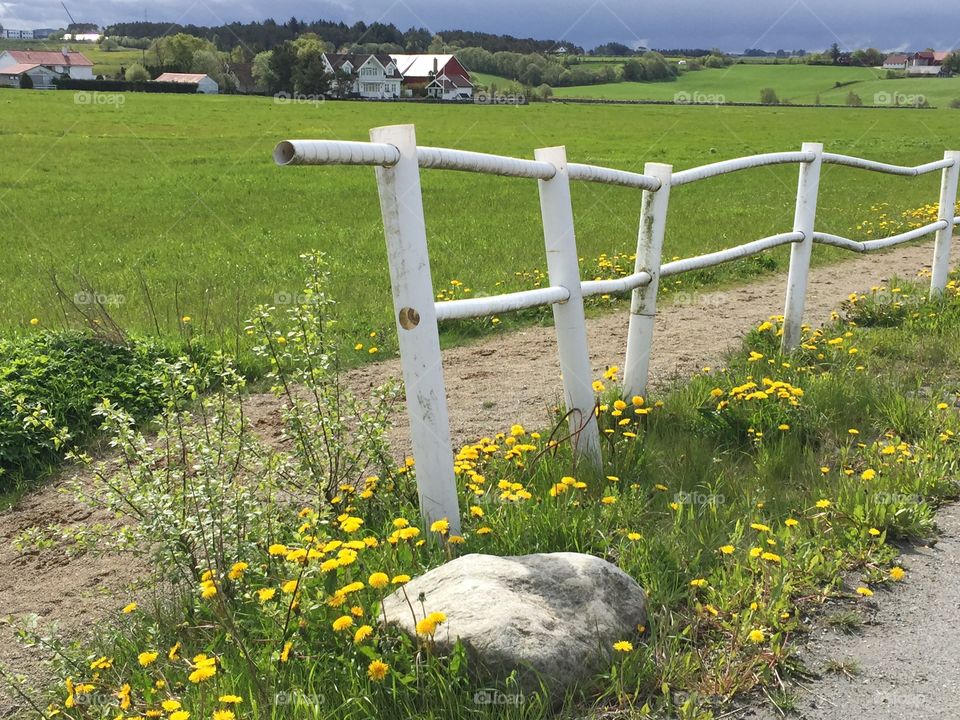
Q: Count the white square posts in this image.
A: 5